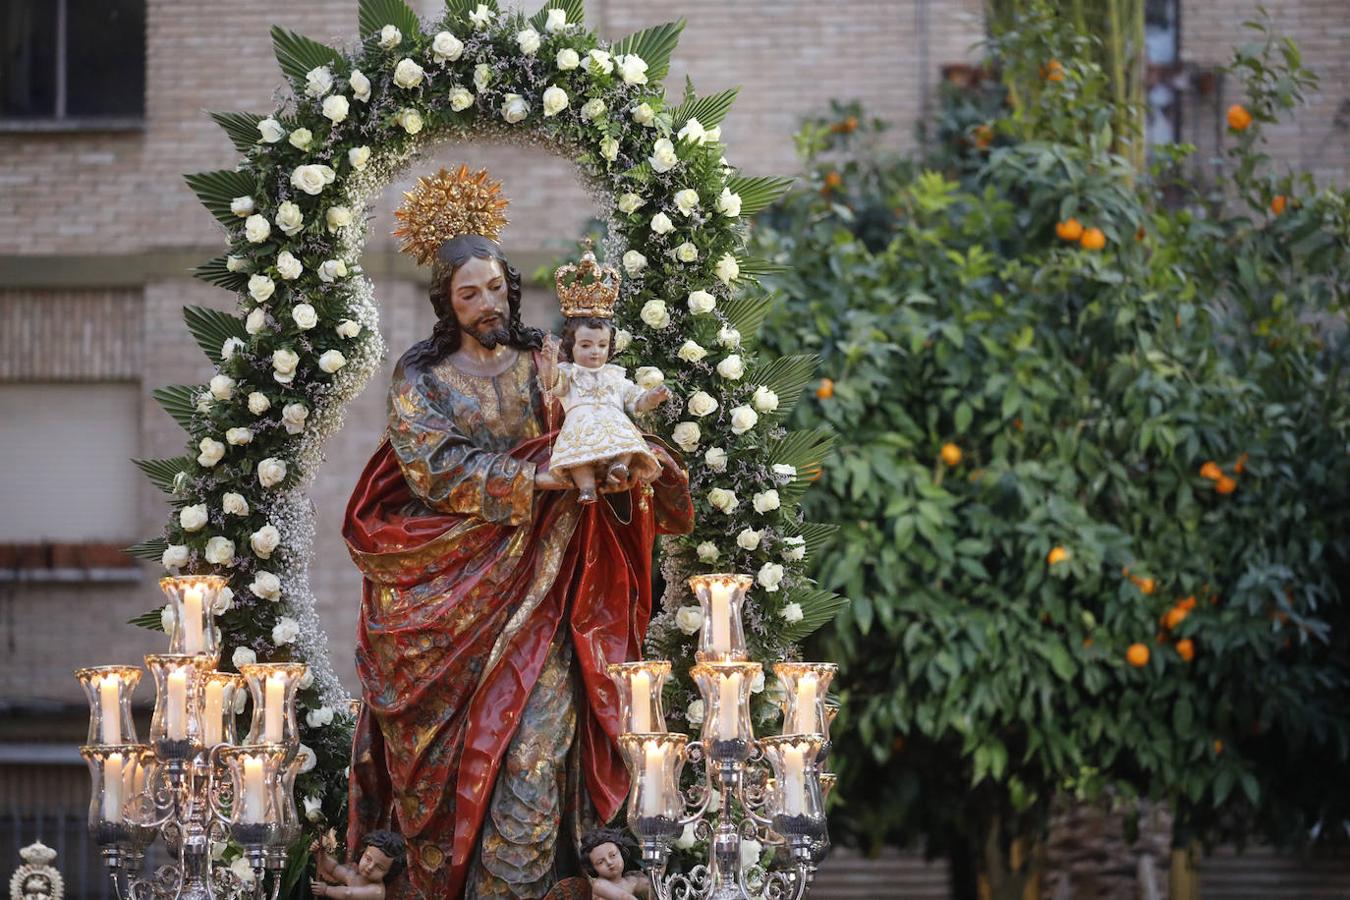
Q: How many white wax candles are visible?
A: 14